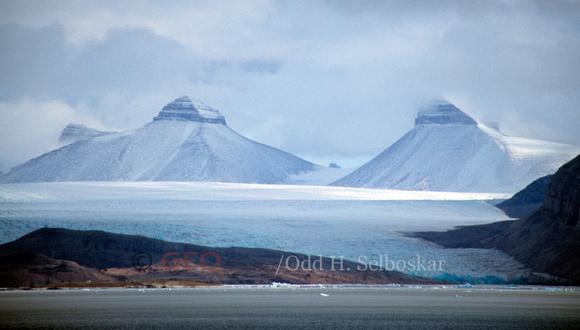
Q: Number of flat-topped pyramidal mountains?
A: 2